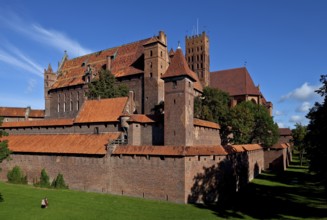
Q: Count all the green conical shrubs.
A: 3